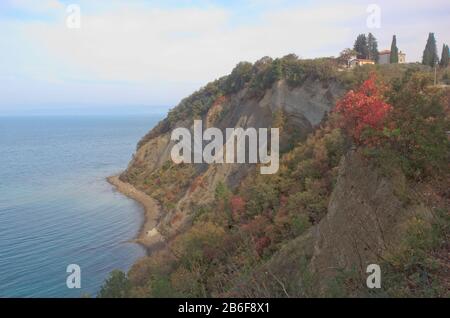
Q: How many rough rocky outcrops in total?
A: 2